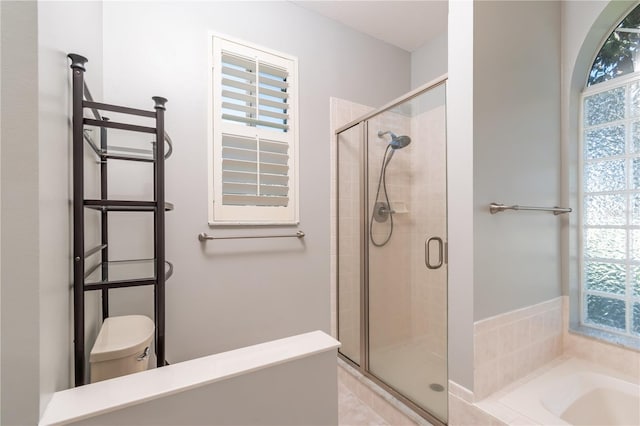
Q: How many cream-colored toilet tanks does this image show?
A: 1